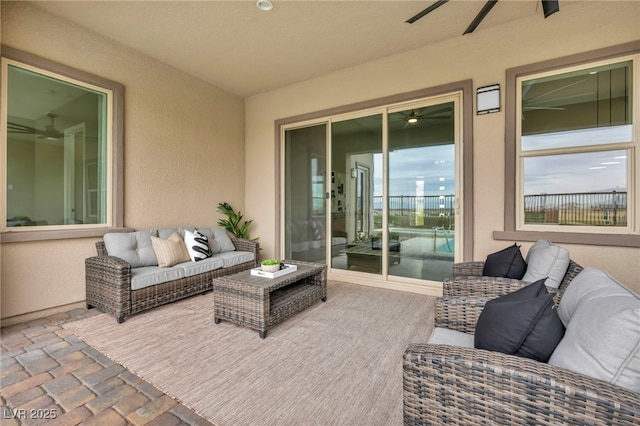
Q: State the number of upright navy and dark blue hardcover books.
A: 0